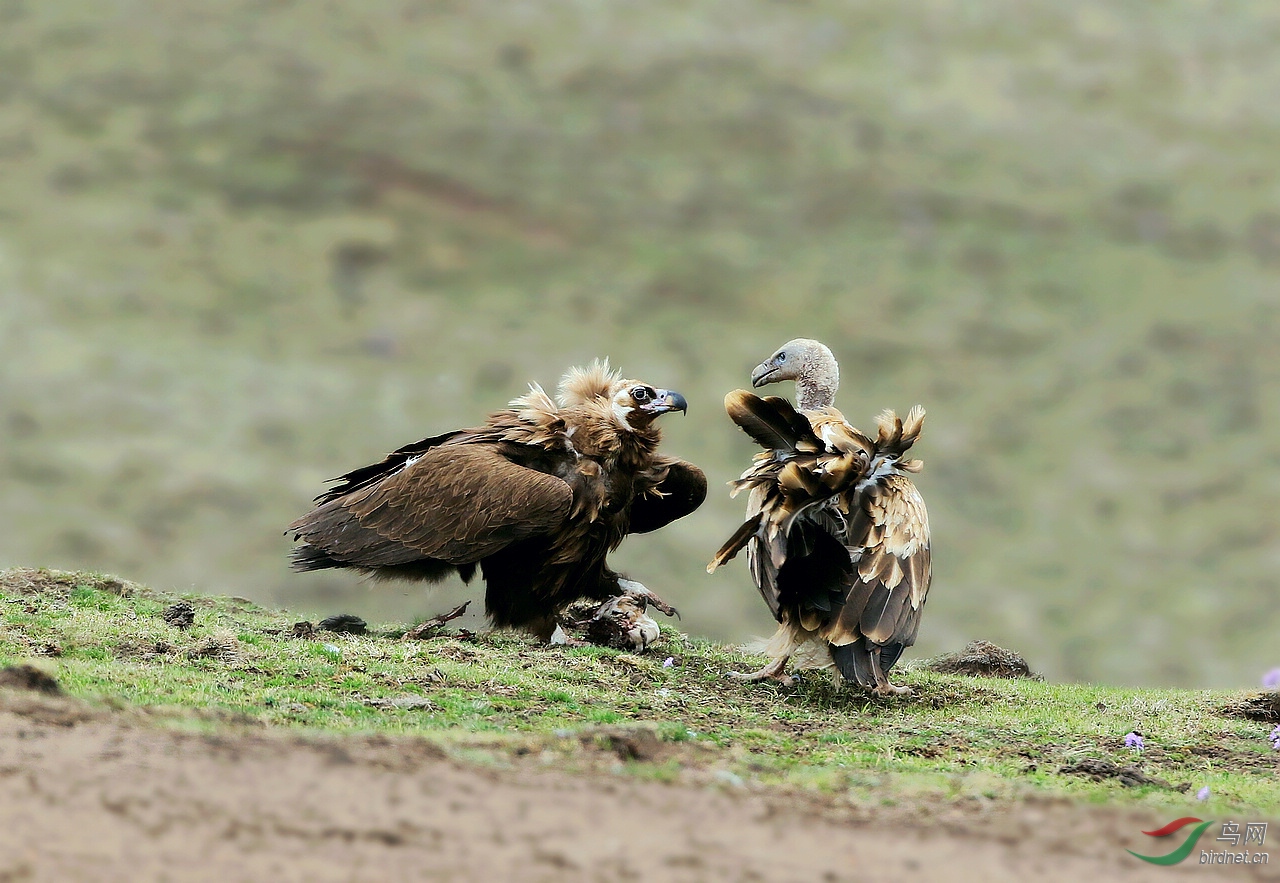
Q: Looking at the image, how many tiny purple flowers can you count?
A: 5